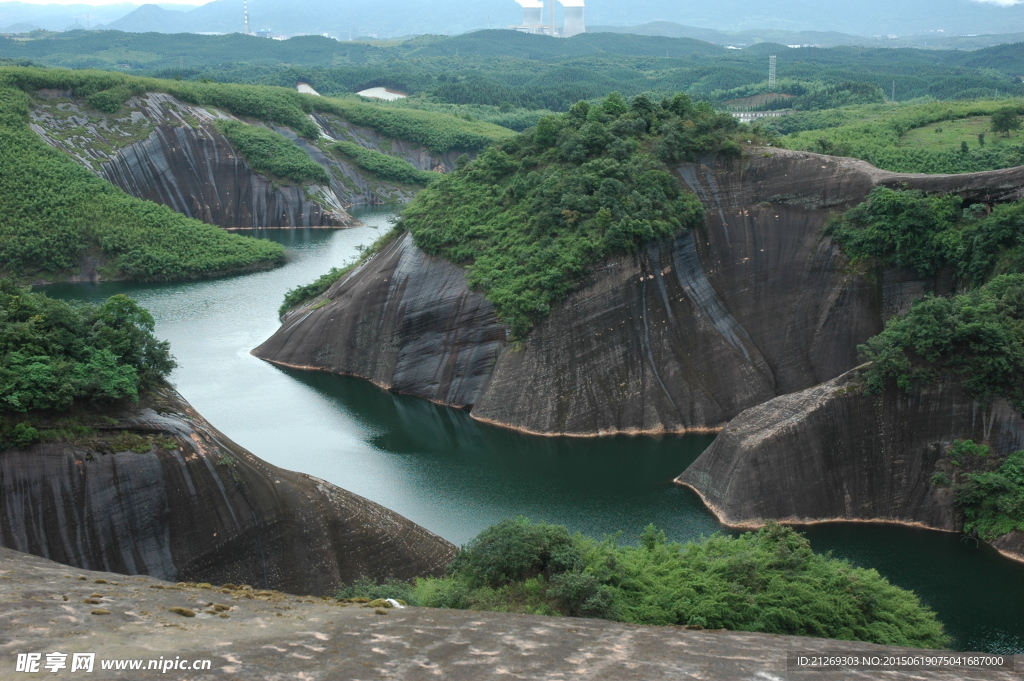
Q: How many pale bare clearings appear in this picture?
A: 2